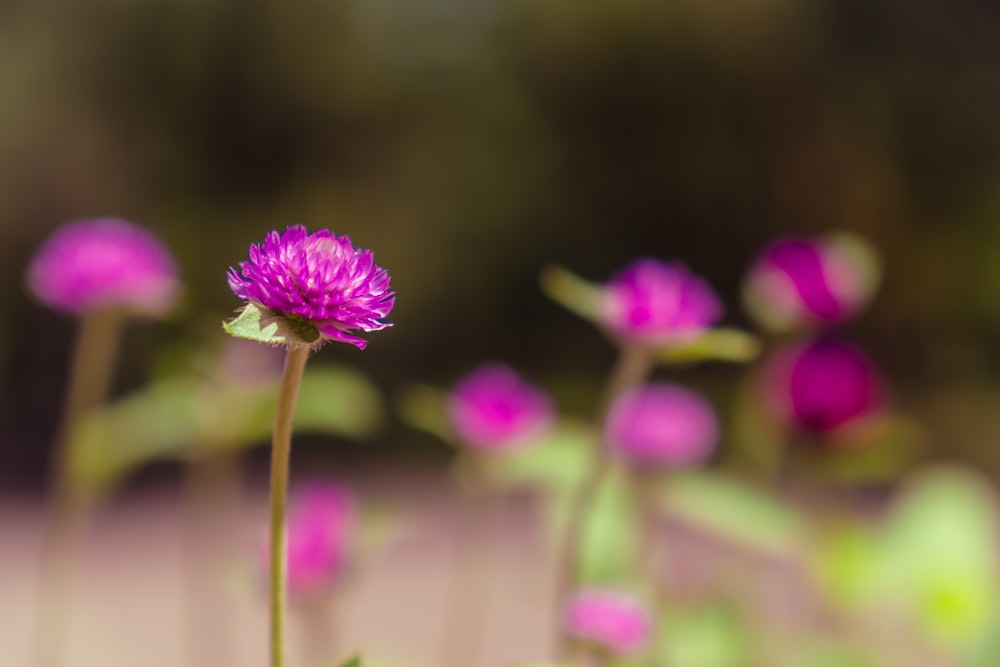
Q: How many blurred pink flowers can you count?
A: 8